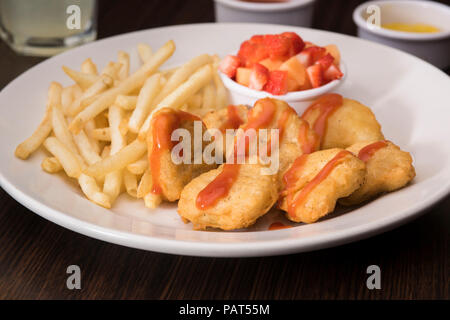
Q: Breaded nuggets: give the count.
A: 7